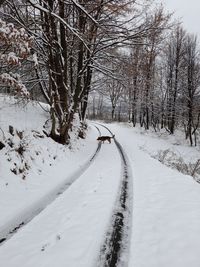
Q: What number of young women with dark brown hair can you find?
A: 0